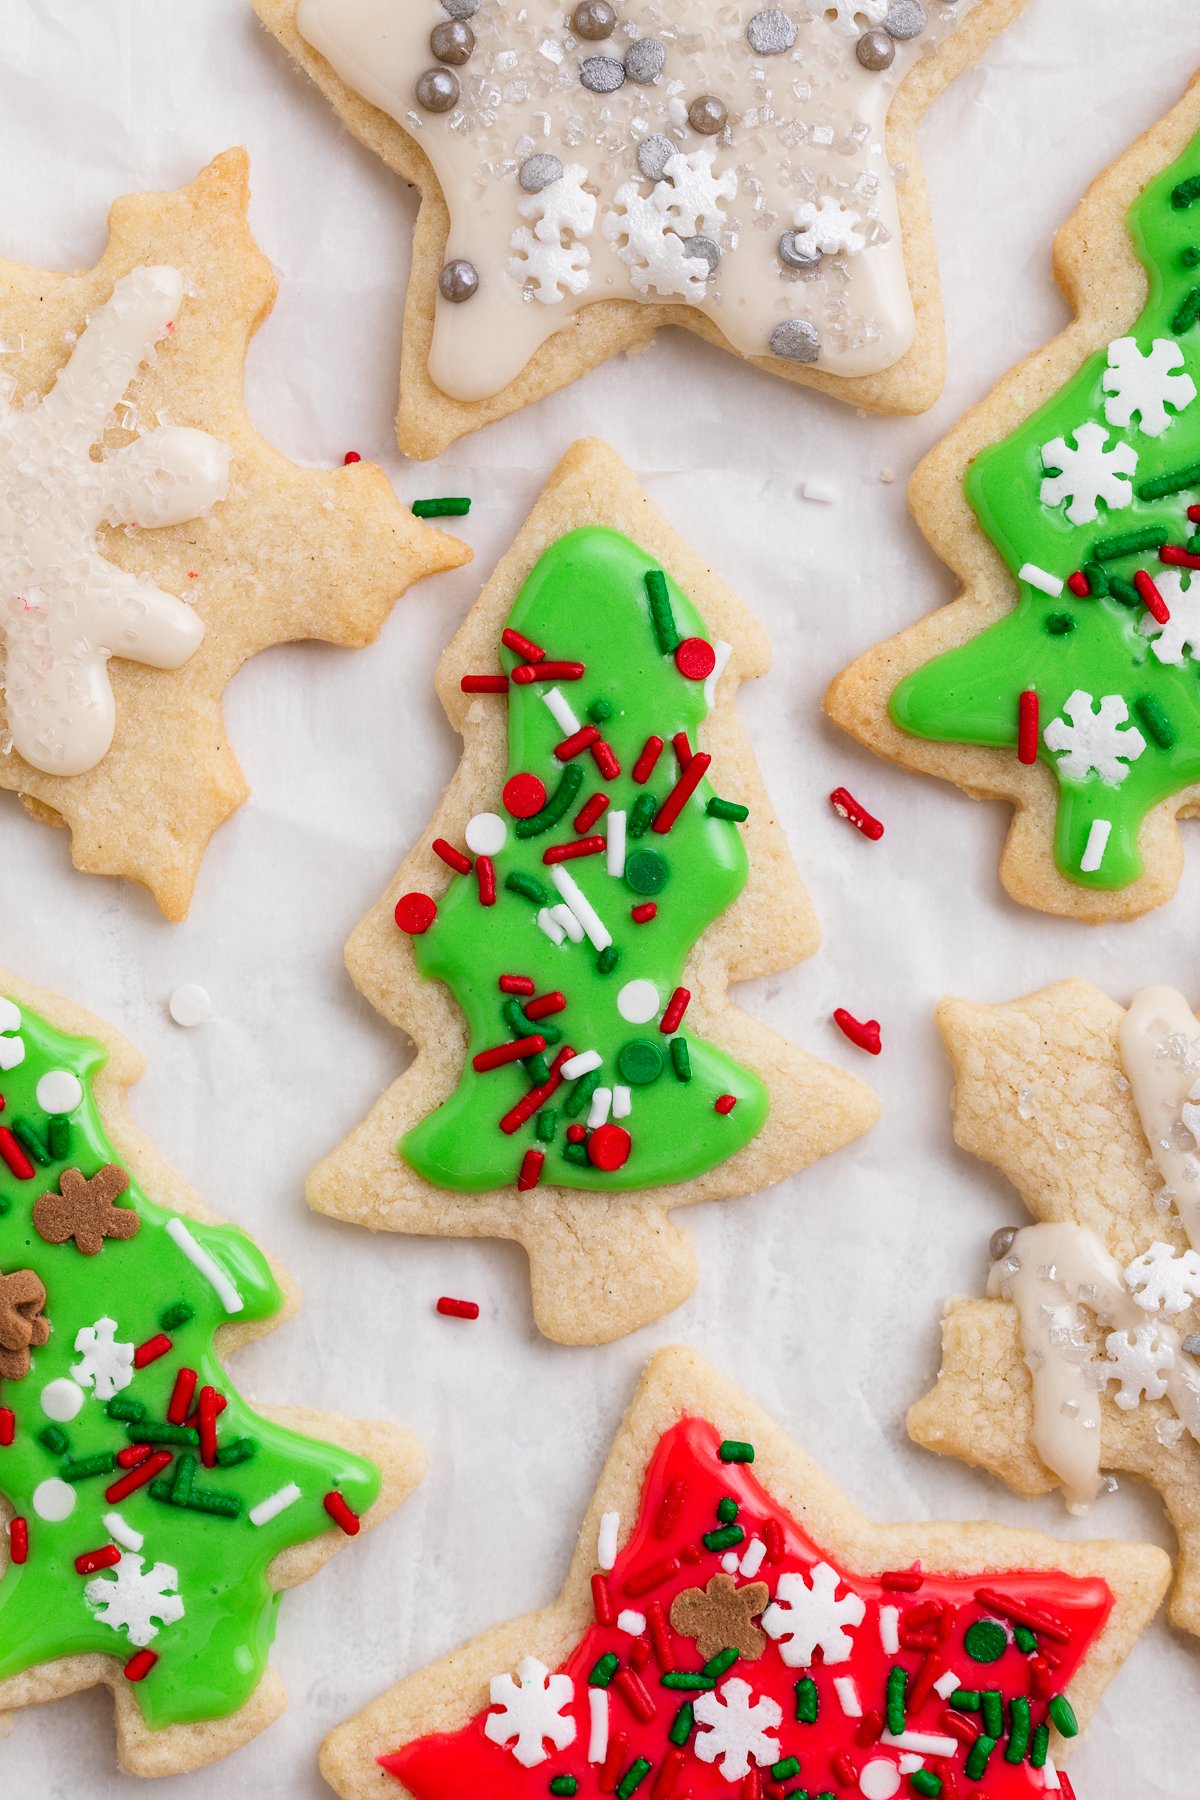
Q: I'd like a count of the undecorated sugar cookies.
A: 0